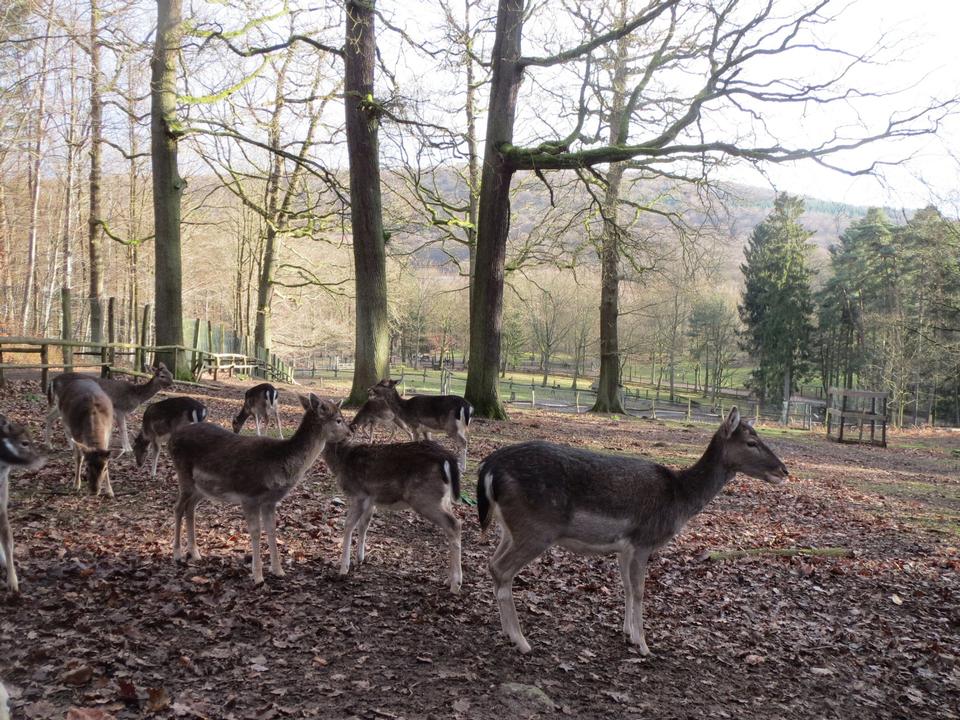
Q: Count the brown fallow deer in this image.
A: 10